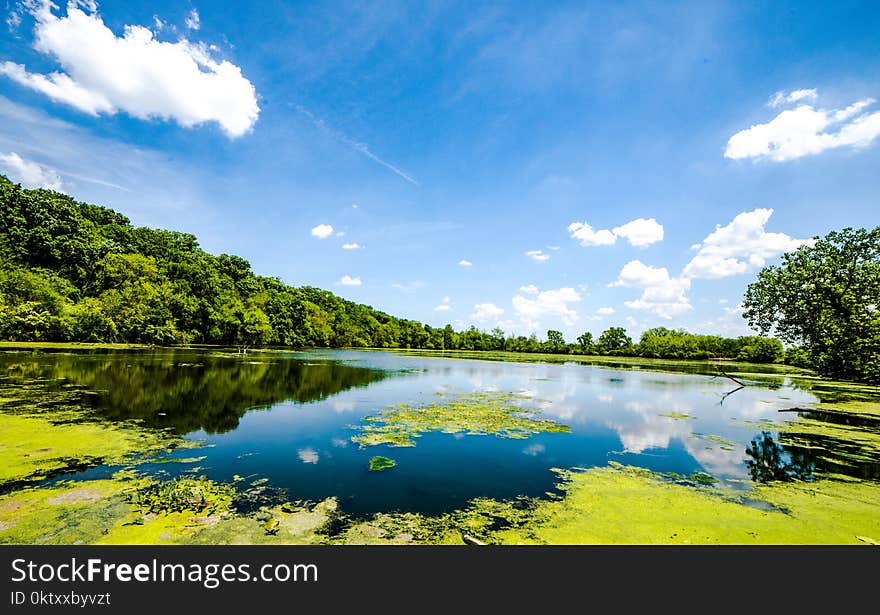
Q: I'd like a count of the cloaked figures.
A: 0